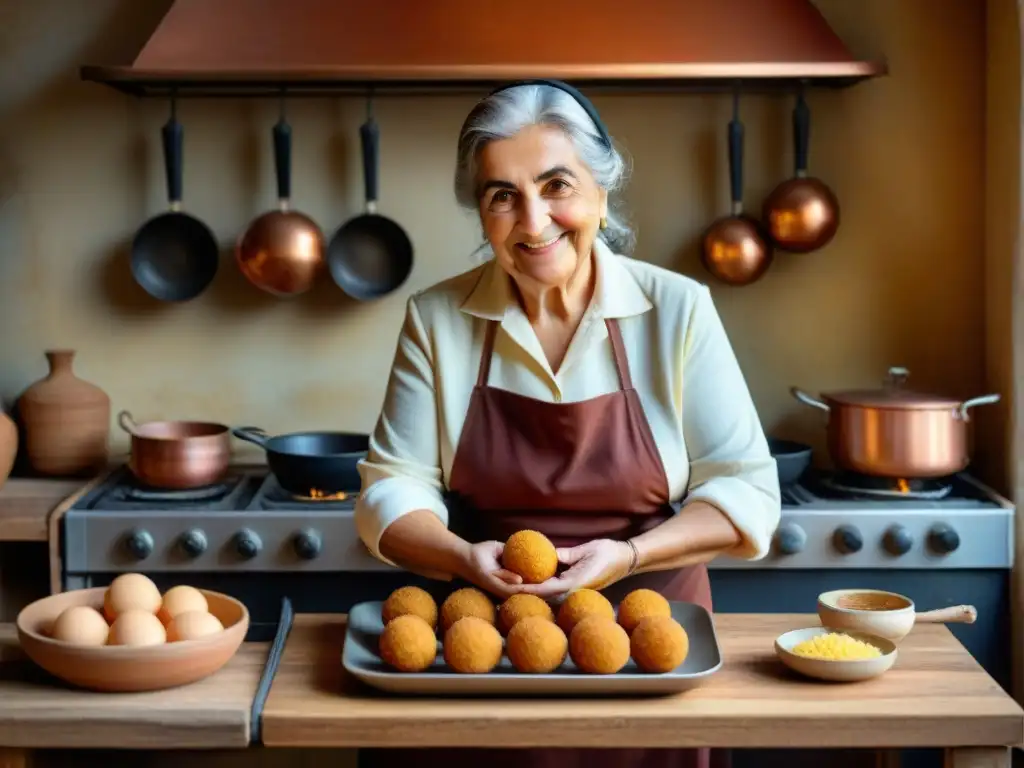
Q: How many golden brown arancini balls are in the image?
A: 11